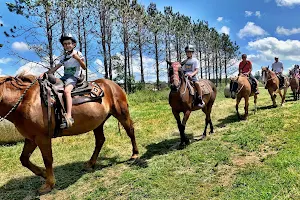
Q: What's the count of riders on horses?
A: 5